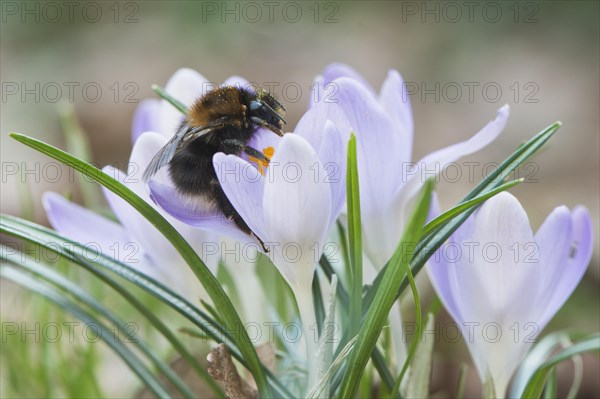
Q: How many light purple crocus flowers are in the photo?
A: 5